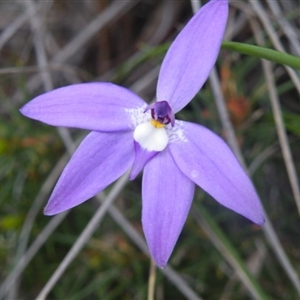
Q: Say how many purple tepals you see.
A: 5